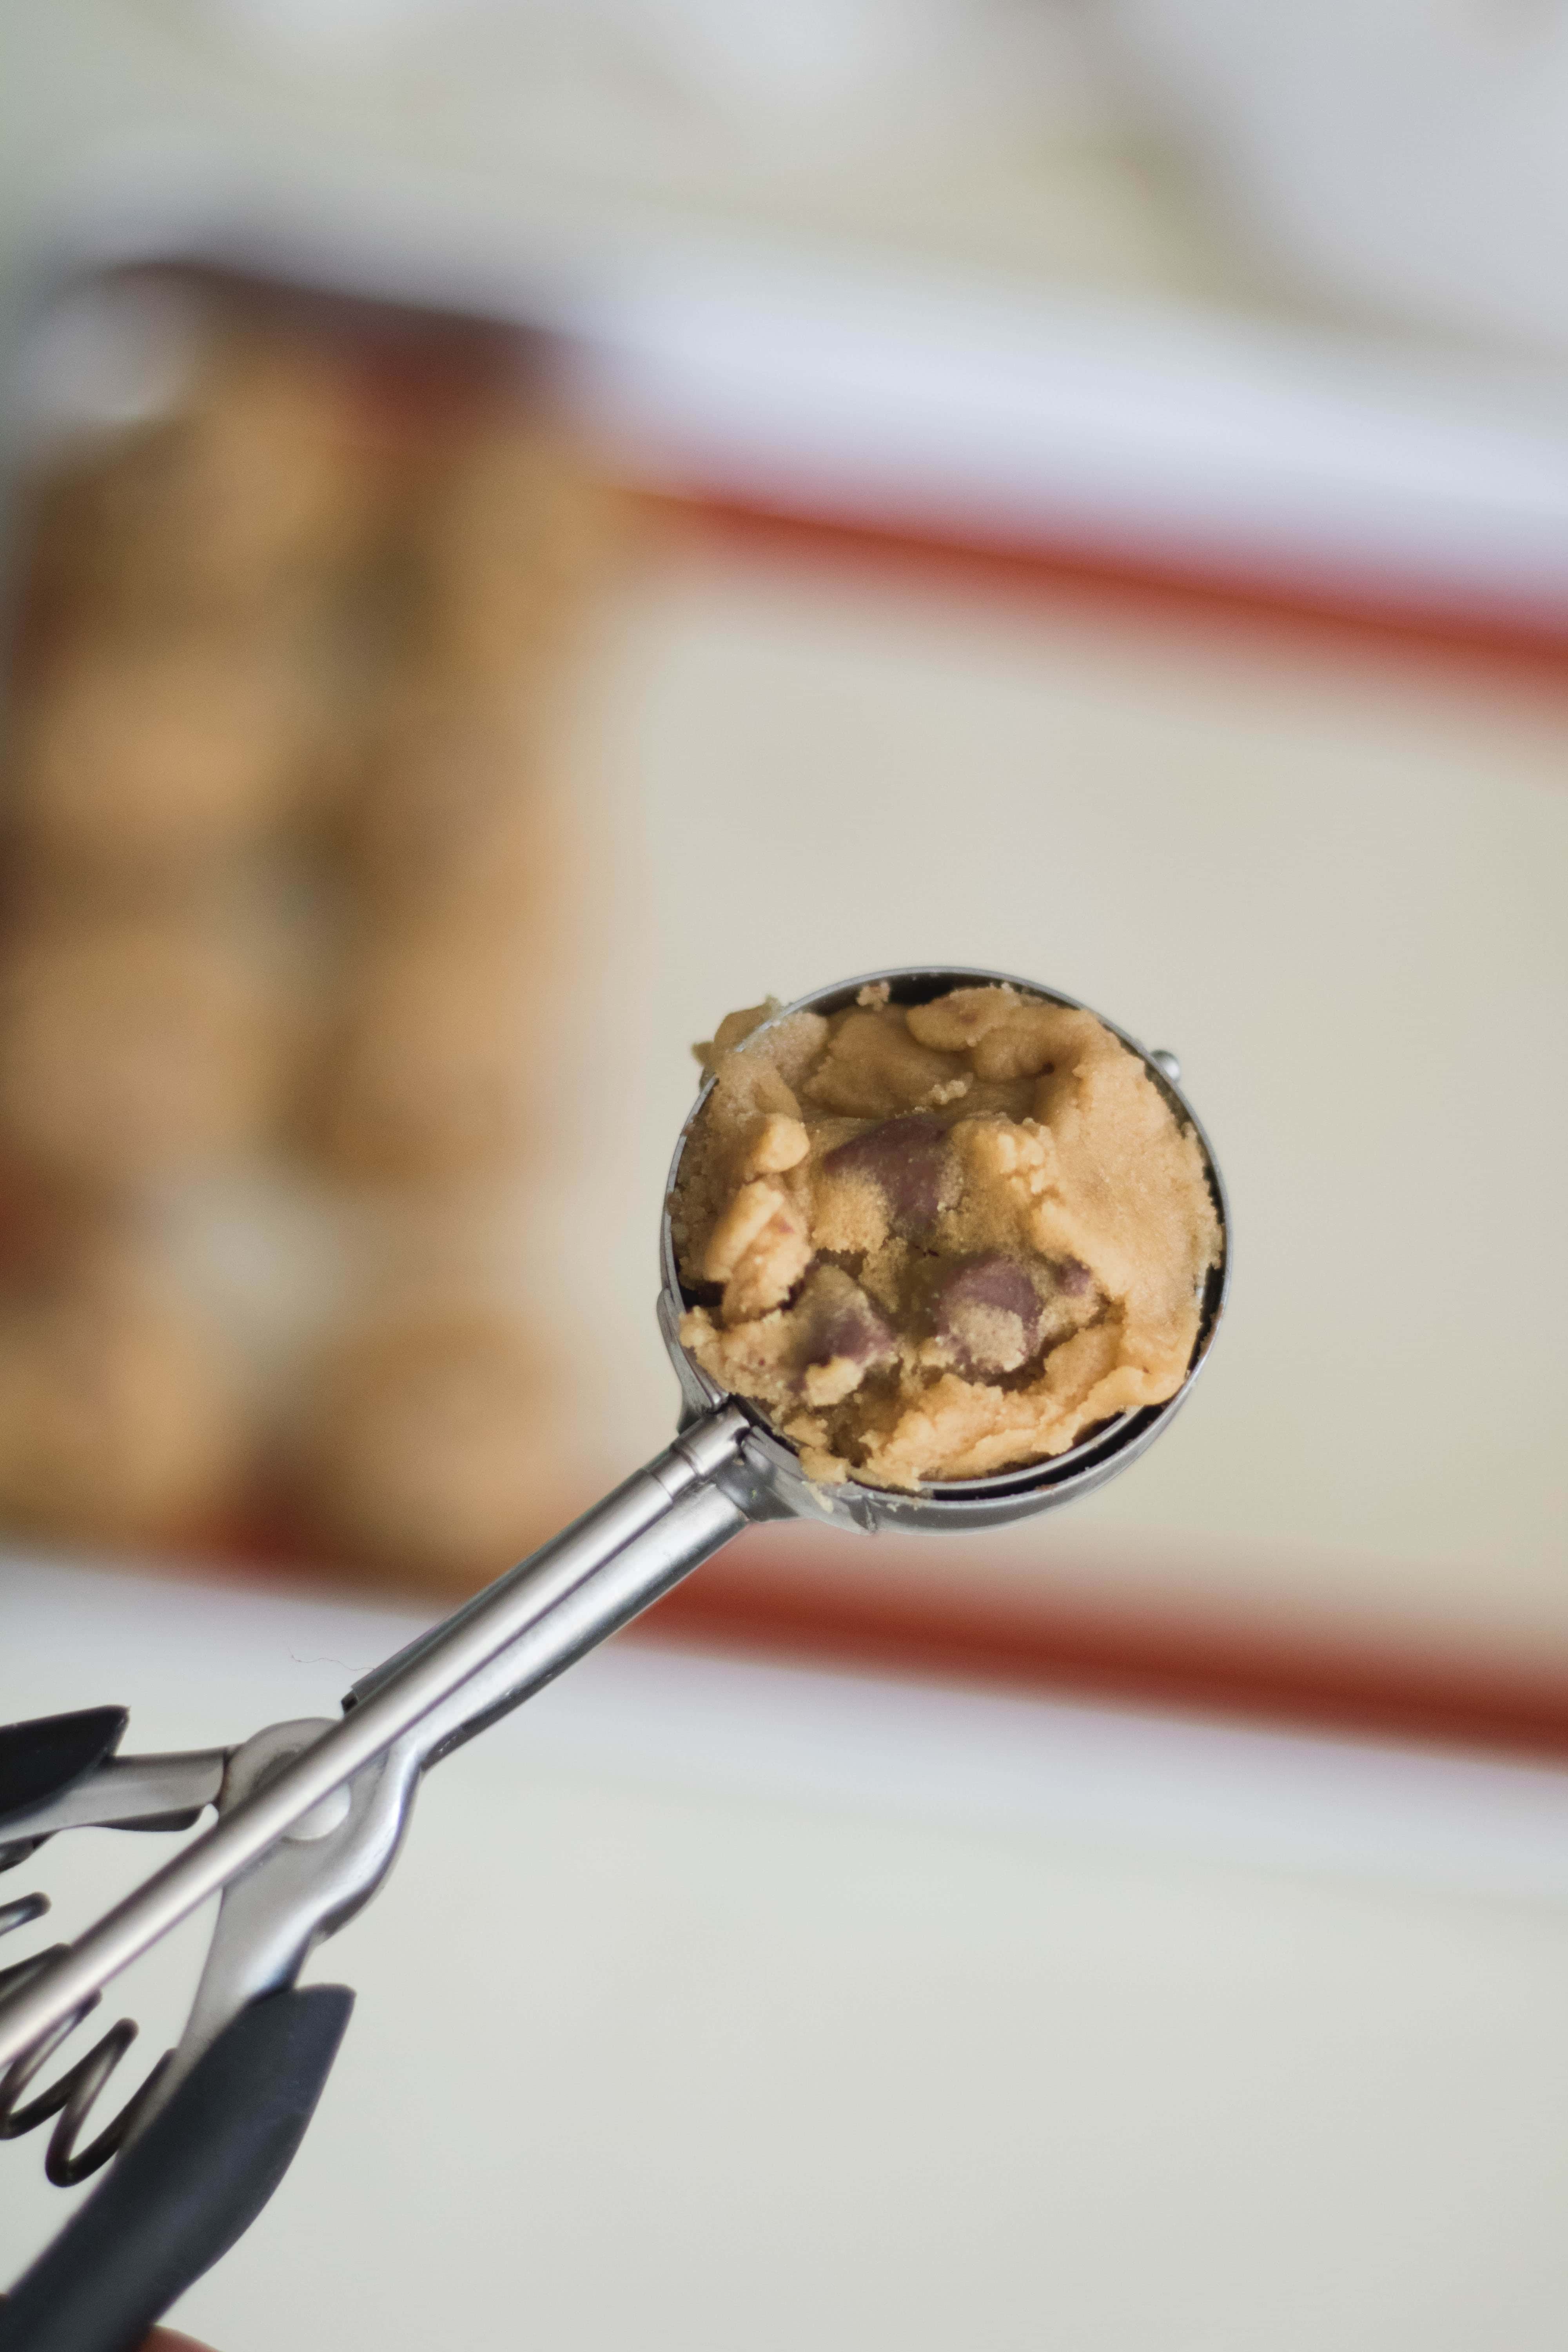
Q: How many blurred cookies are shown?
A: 8